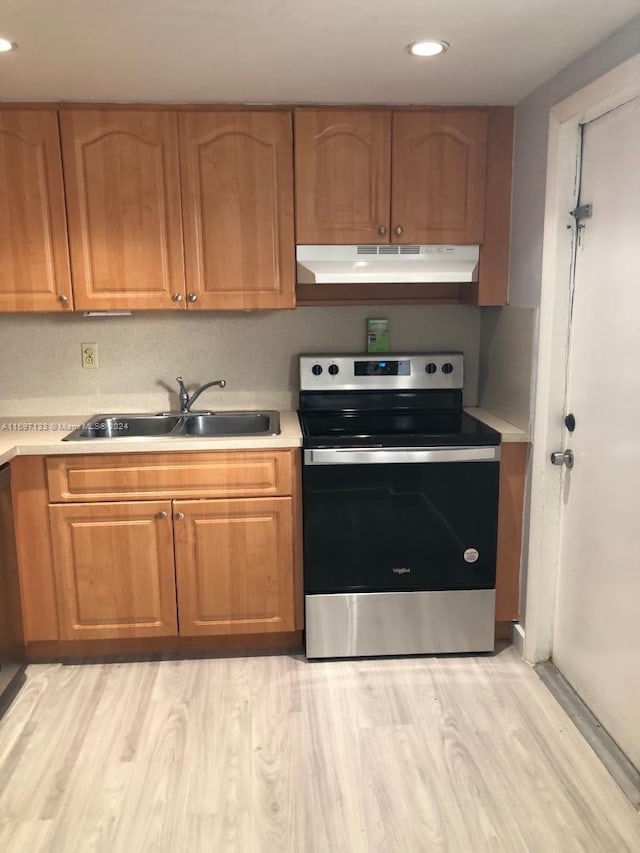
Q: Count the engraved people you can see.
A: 0